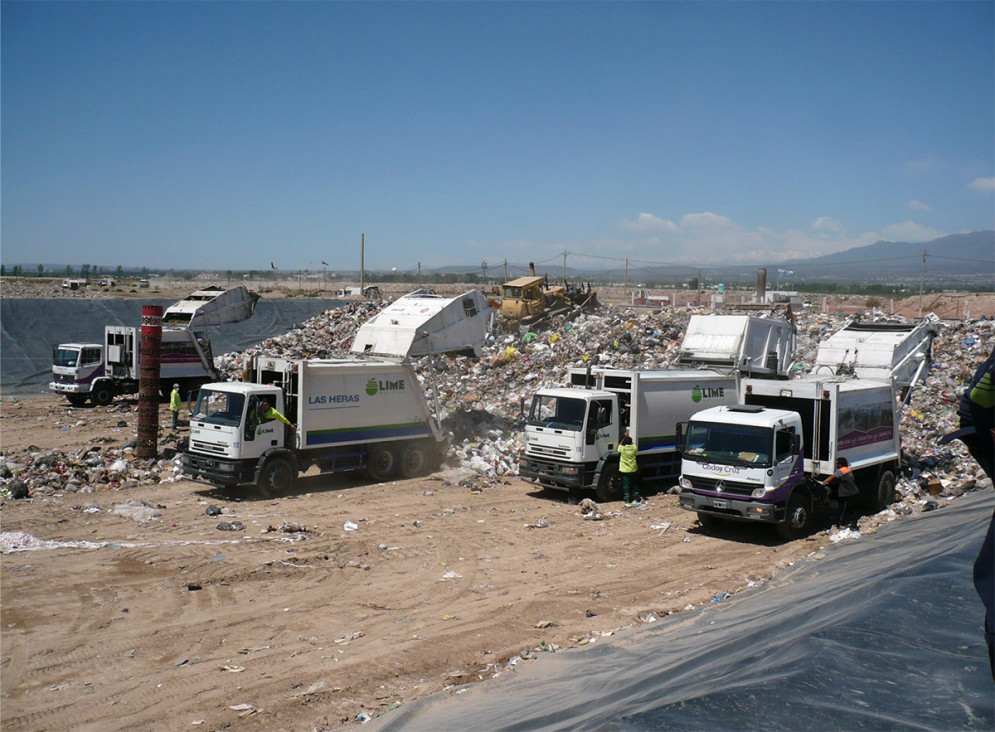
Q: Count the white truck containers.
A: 4